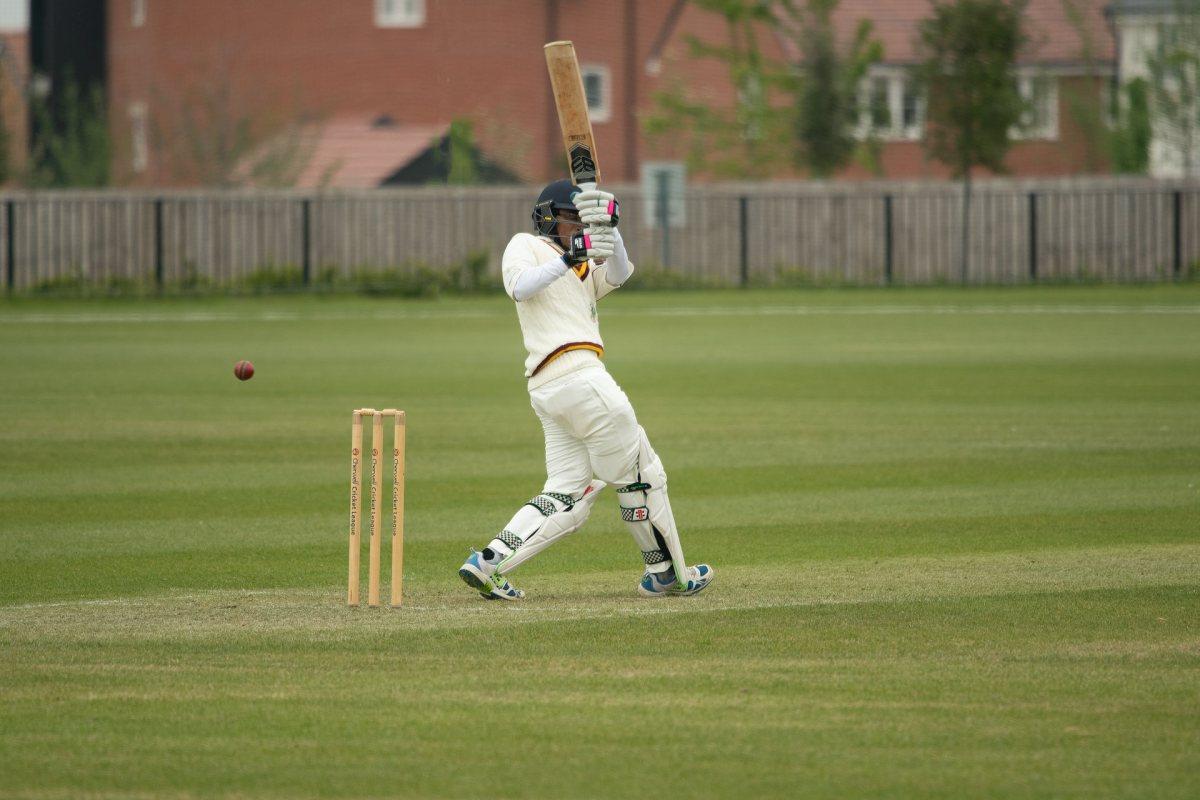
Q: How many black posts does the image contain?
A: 7